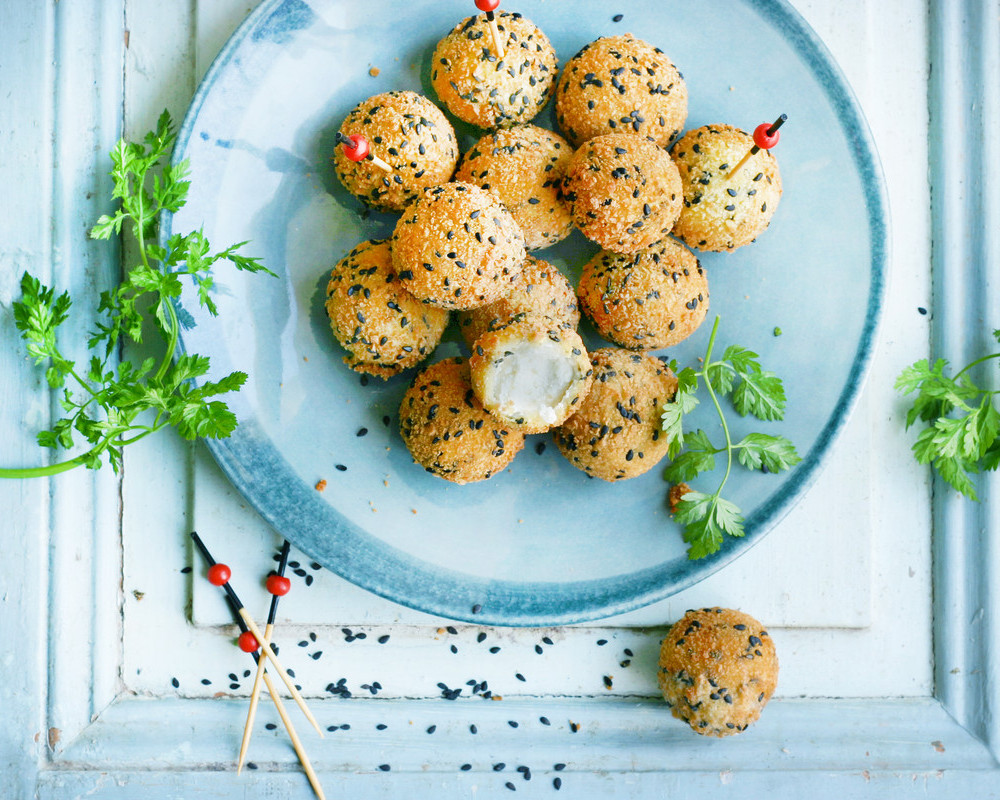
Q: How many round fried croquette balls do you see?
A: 14